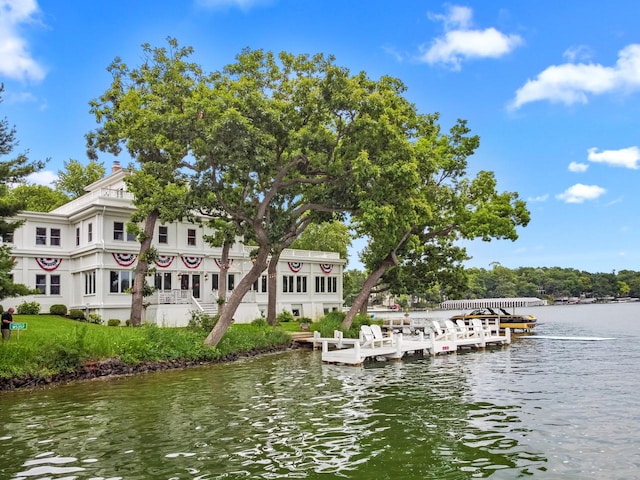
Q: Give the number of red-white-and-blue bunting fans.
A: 7